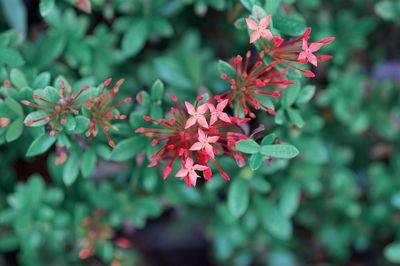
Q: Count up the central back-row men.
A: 0